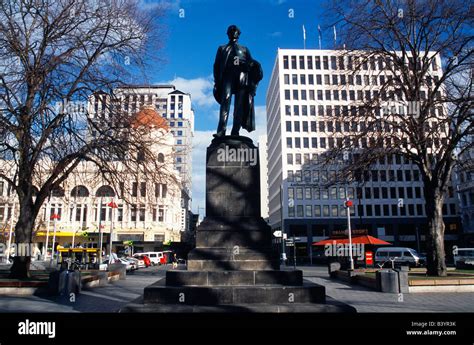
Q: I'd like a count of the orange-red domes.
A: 1